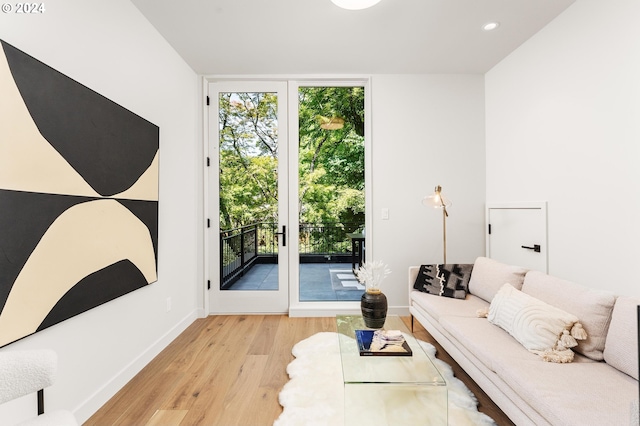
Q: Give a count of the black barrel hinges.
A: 5